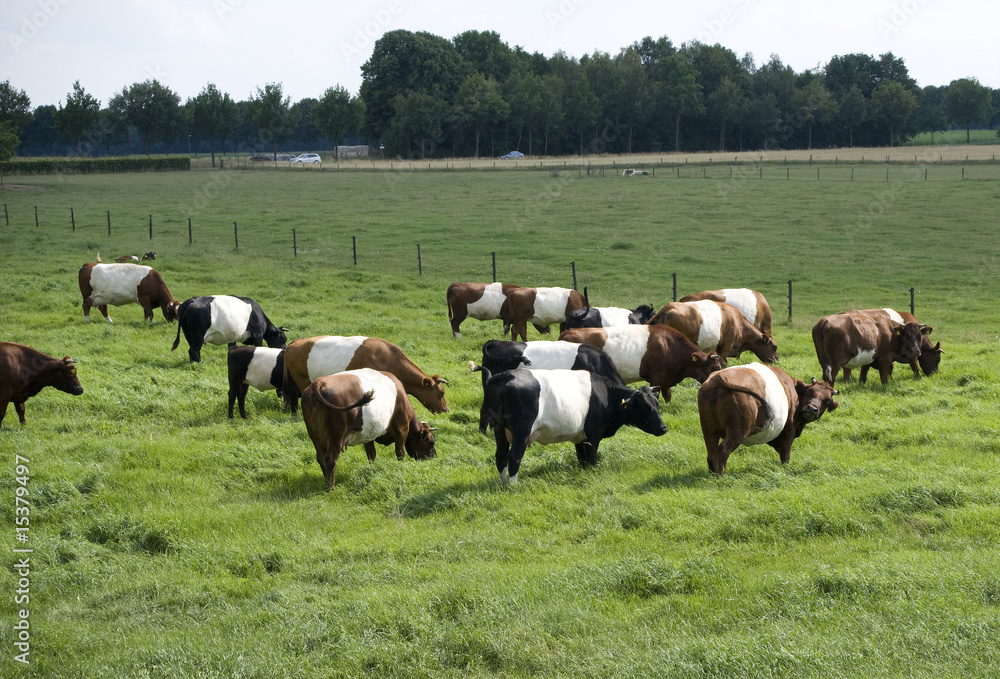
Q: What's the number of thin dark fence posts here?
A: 15